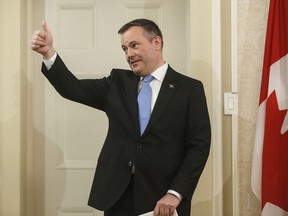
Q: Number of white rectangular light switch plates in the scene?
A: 1